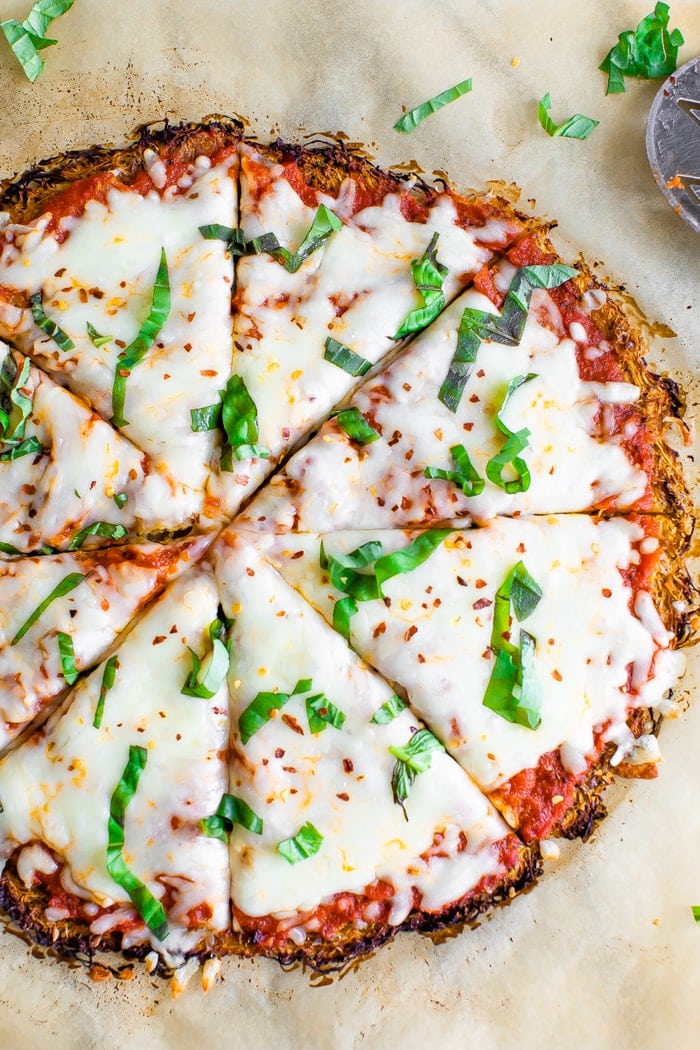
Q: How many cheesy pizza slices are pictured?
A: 8